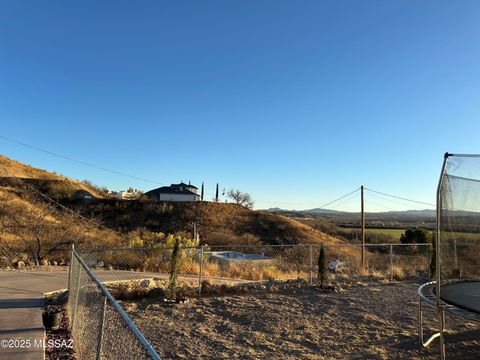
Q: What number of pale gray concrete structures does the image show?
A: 1